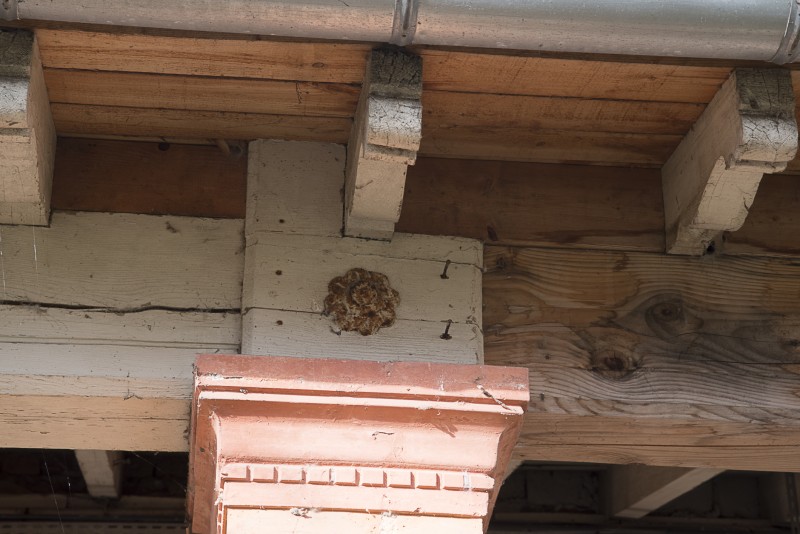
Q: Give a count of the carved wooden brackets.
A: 3